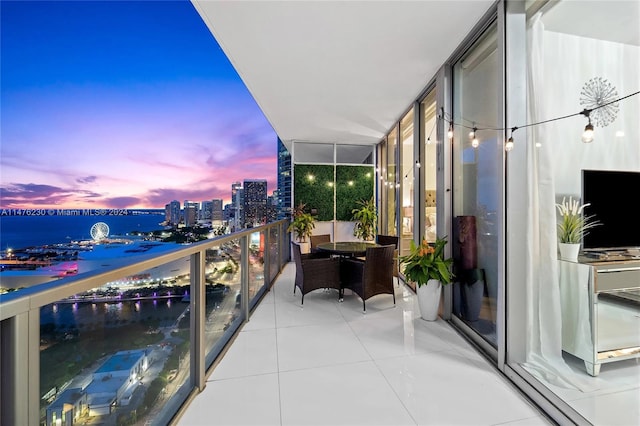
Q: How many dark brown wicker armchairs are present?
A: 4